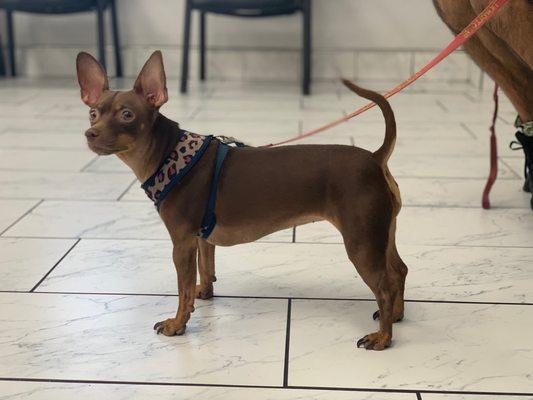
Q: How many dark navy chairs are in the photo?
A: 2